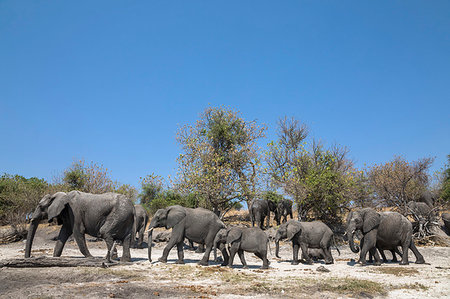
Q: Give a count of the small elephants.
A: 2